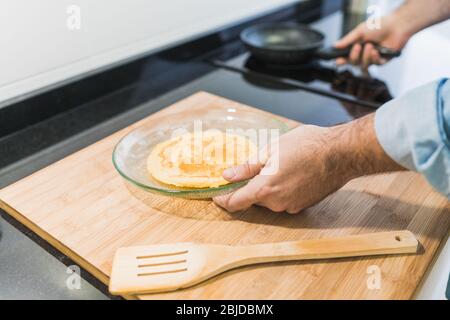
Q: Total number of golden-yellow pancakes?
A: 1